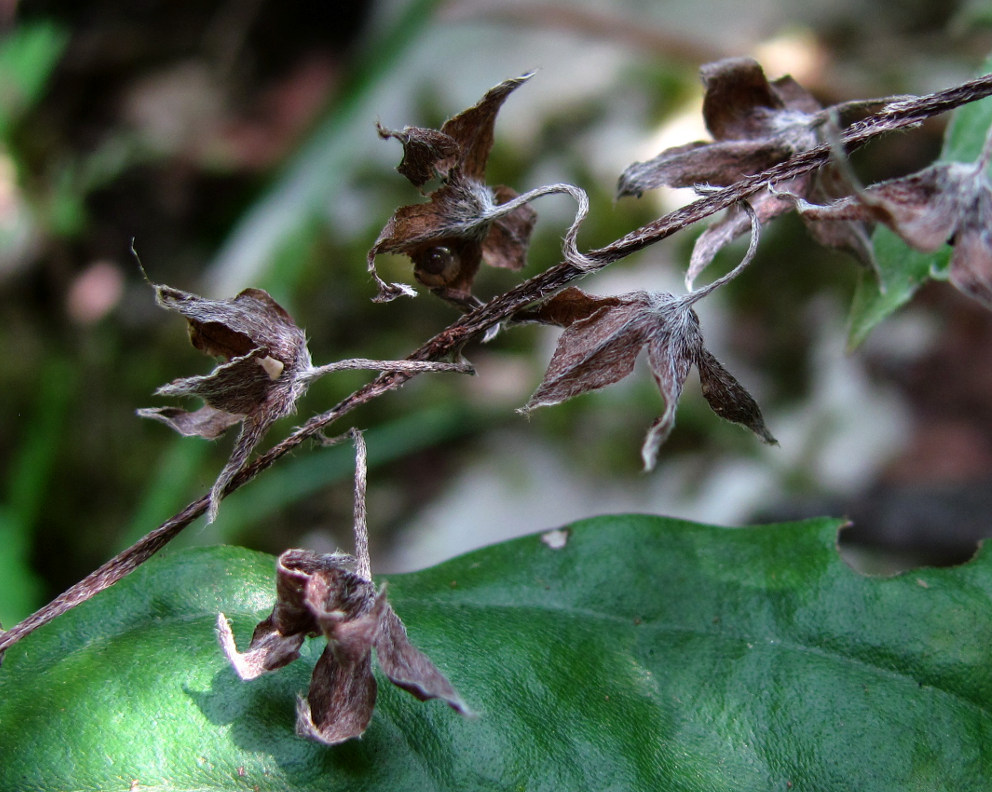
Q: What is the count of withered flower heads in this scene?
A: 6